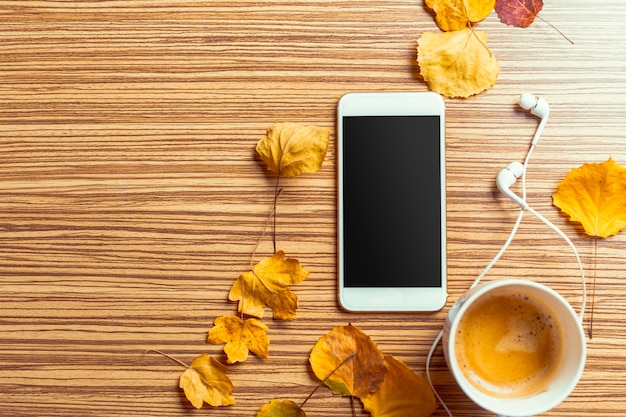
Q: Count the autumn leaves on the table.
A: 11